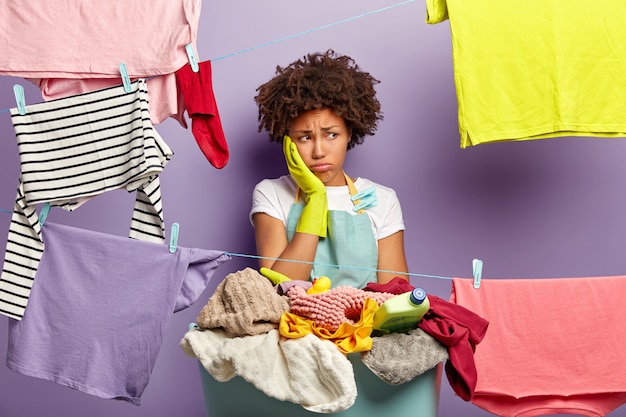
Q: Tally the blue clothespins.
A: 8